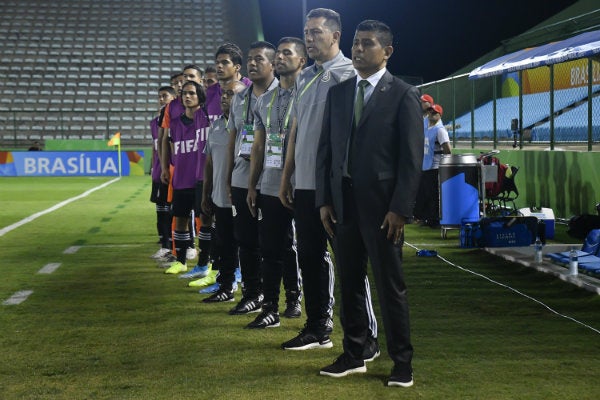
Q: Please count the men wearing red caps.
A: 2